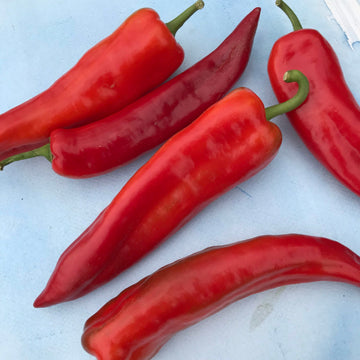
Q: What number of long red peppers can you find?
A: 5